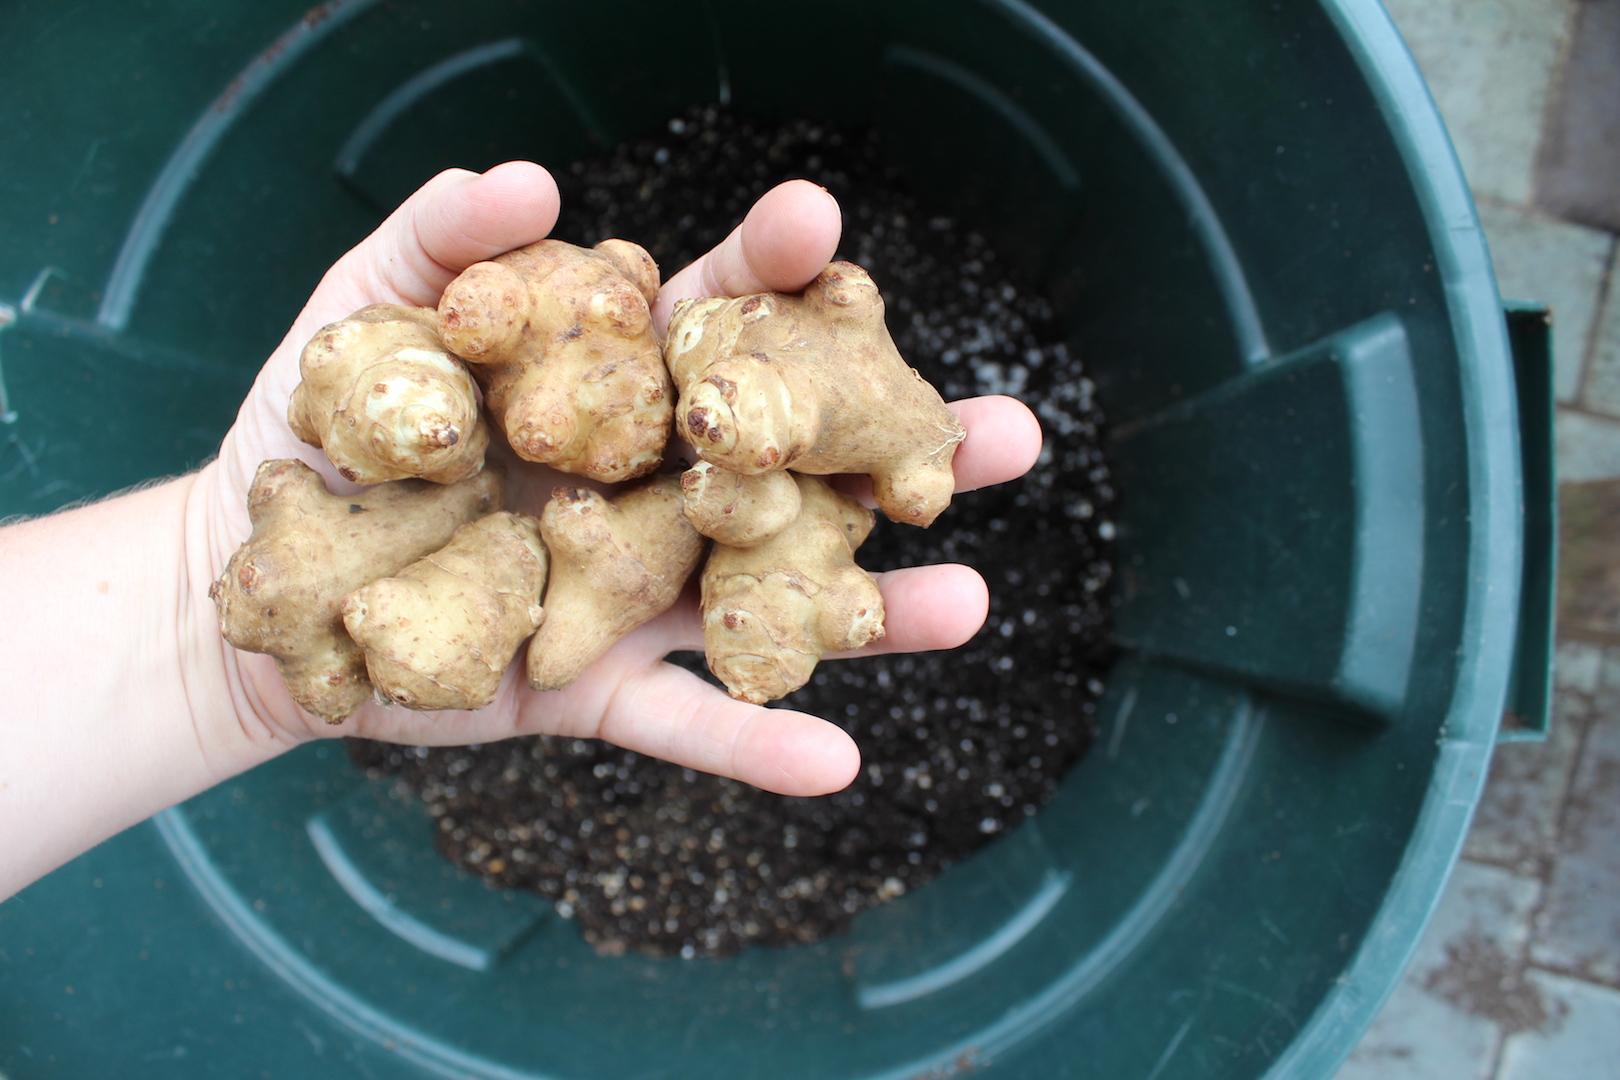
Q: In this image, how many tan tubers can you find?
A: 7